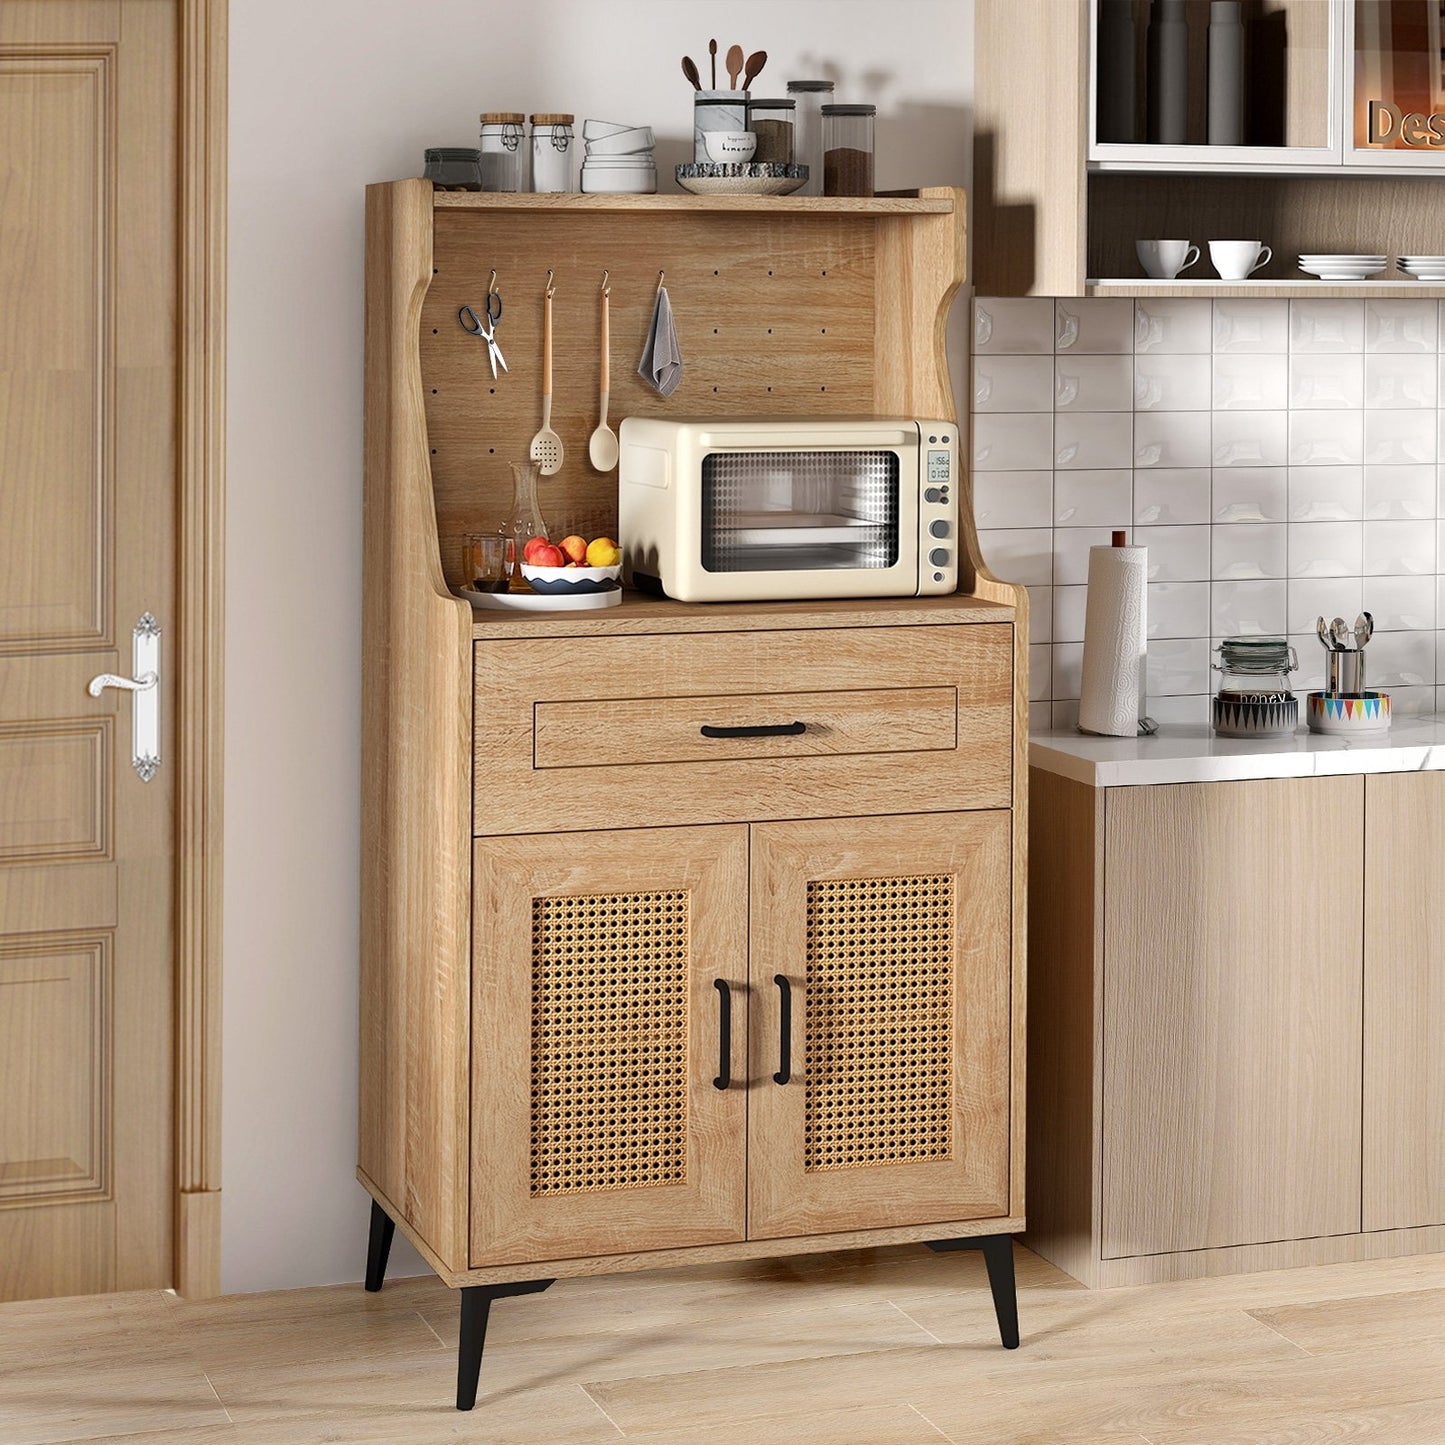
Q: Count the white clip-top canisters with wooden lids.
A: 2